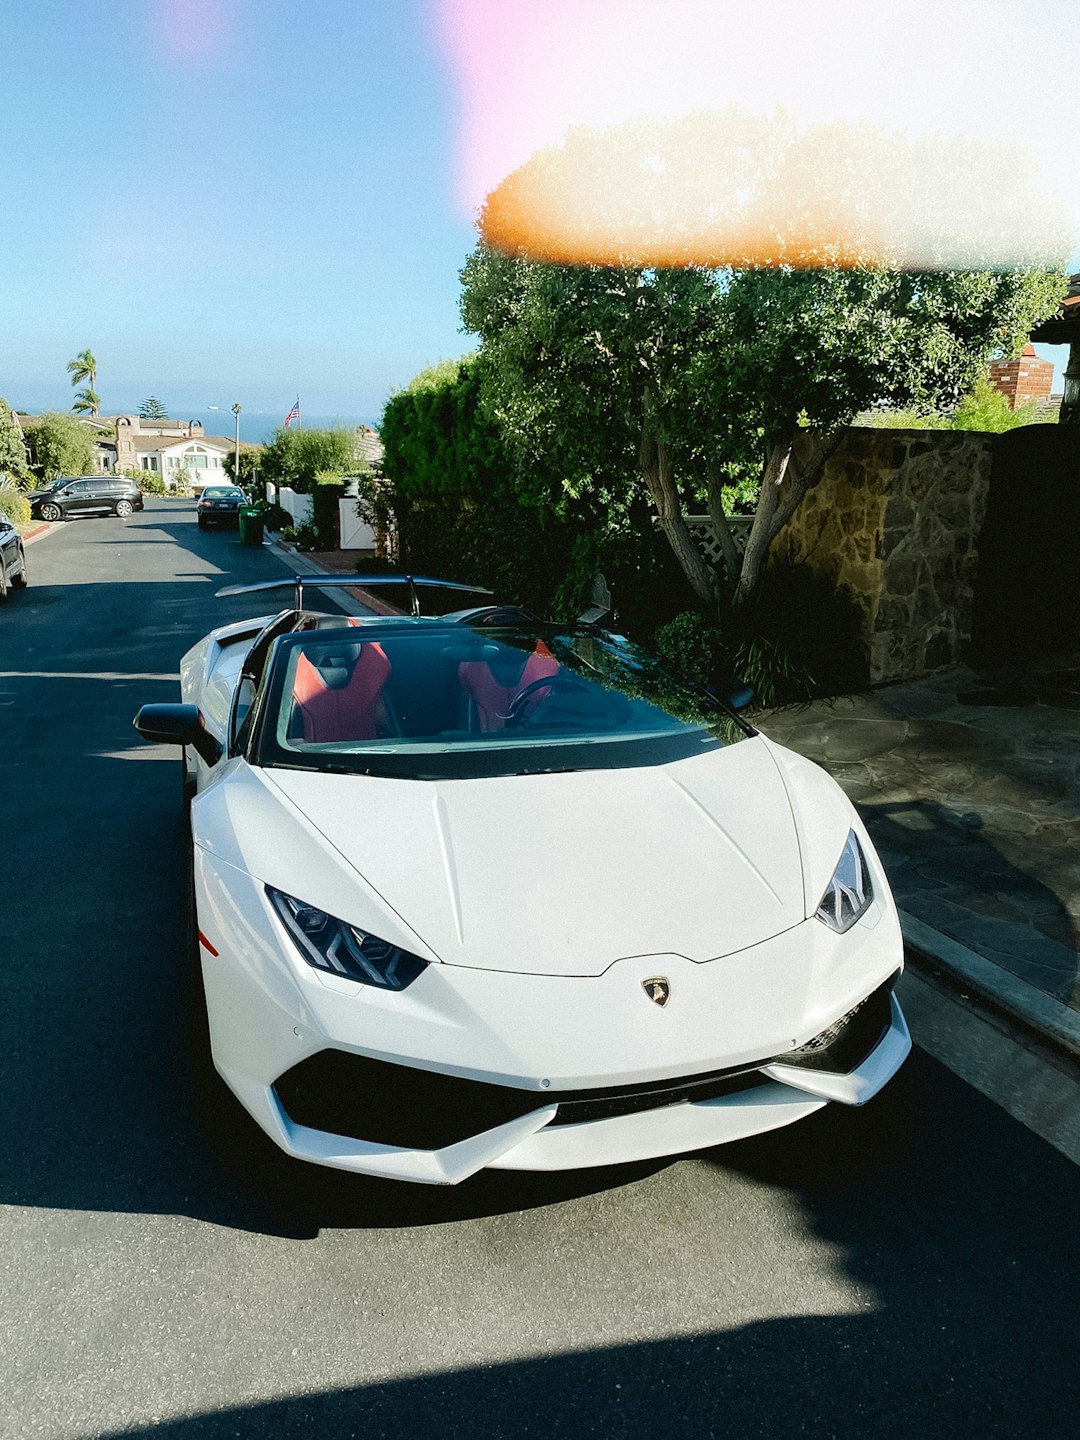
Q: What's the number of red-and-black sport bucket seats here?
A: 2